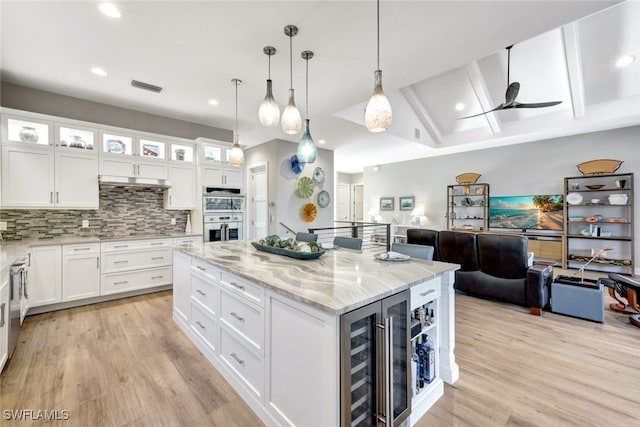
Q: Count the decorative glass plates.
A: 5